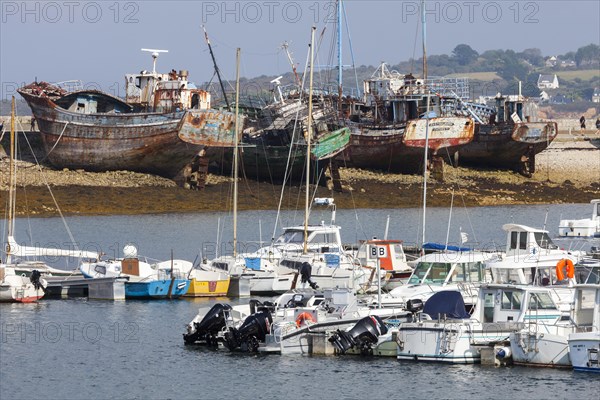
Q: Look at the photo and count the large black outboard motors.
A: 3